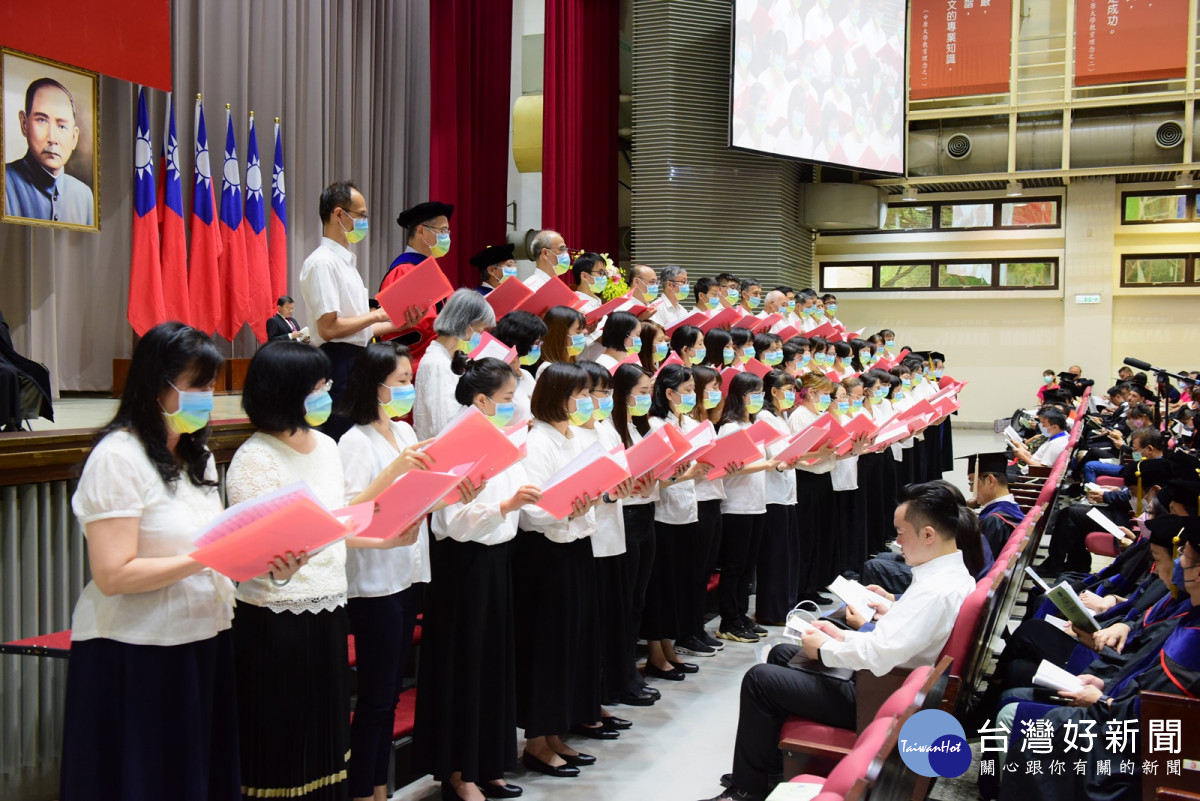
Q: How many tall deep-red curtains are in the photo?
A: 2